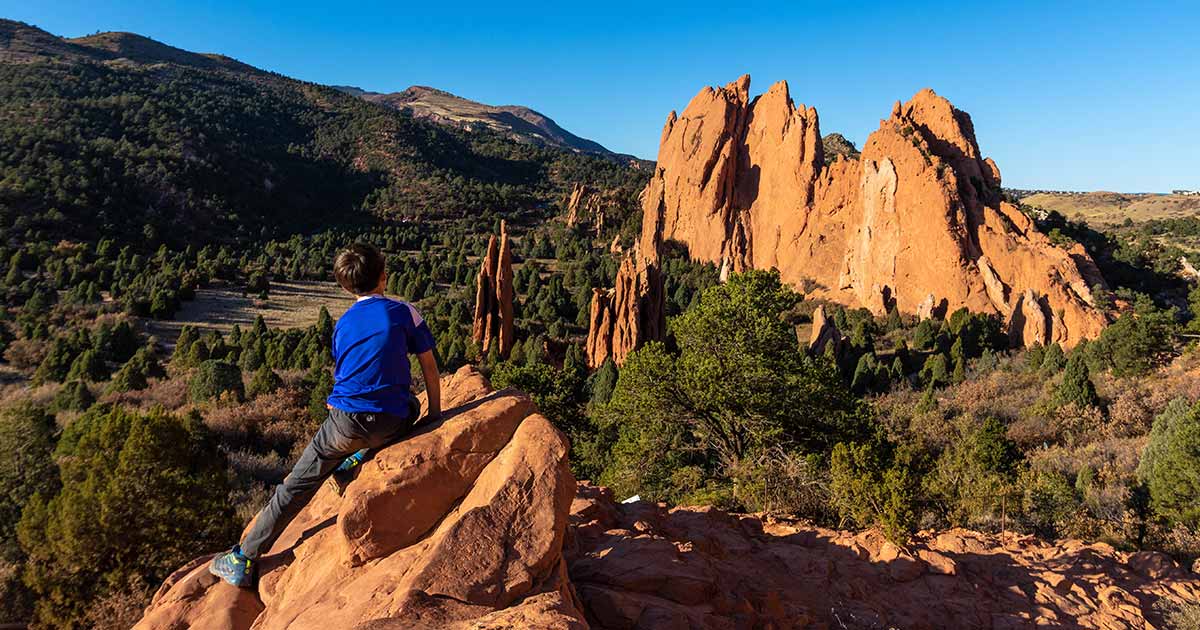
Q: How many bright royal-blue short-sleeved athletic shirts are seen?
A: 1